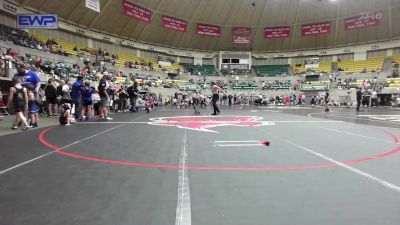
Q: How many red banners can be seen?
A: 7